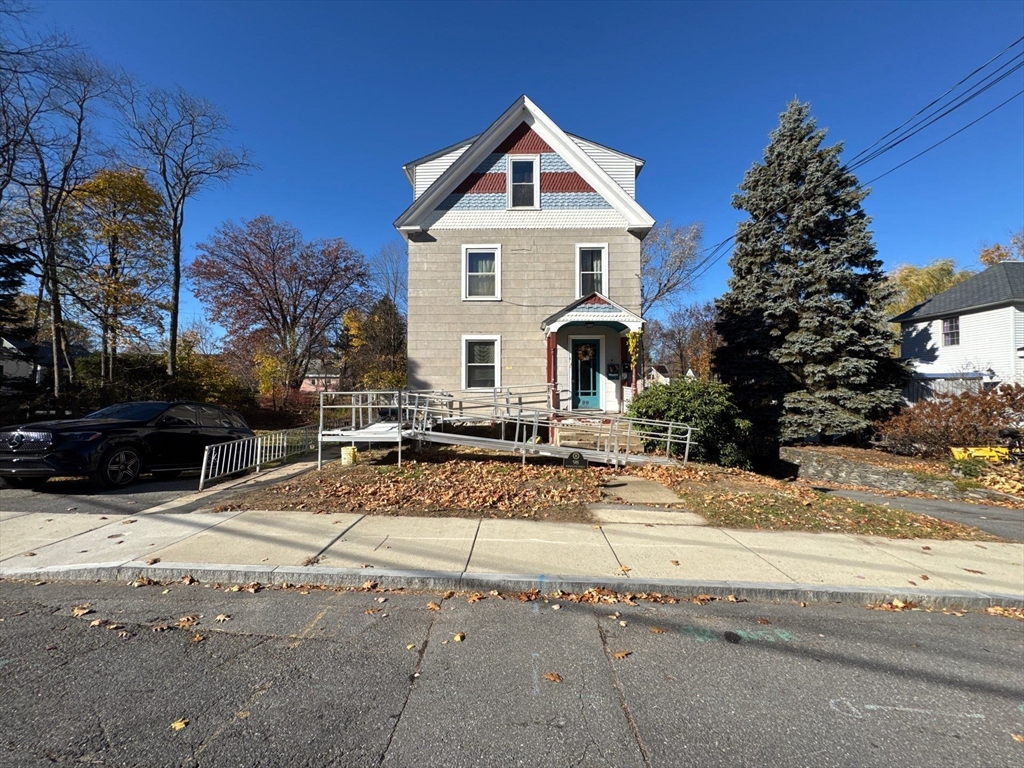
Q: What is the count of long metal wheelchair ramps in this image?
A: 1